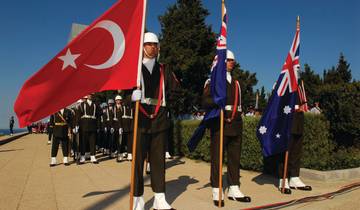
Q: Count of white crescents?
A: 1